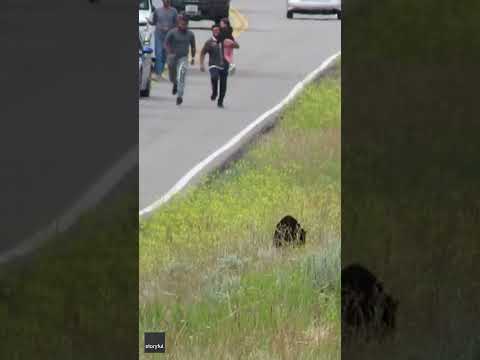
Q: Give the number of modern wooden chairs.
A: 0